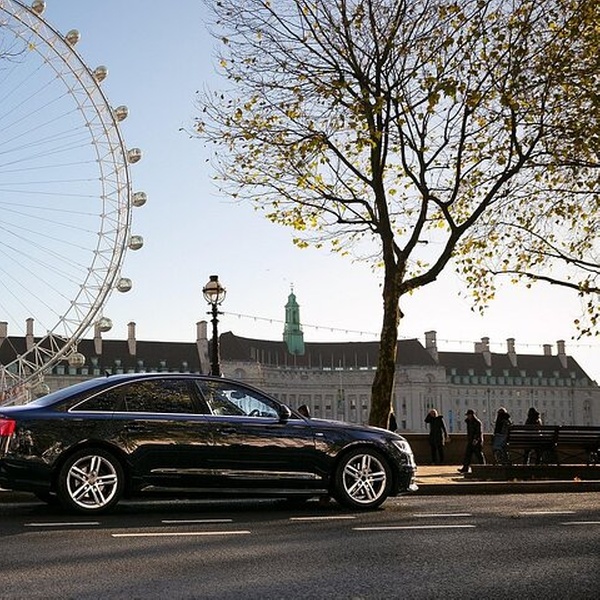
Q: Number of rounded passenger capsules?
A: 11